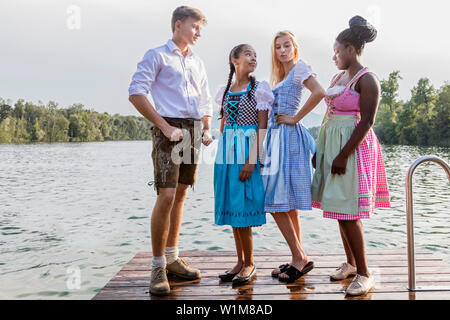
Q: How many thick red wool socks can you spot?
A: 0